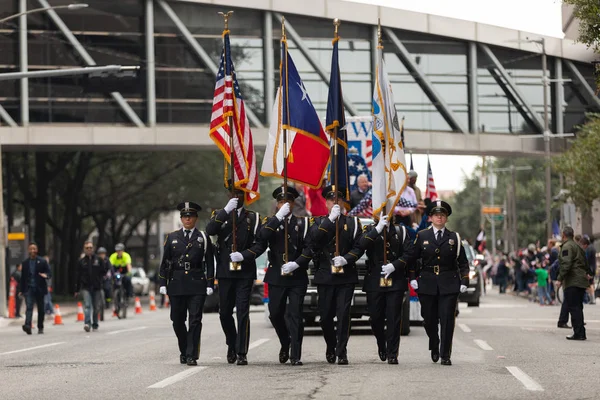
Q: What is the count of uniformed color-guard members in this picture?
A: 6